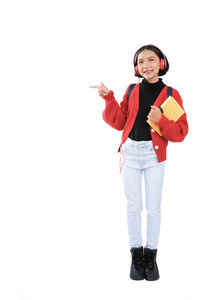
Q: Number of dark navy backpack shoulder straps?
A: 2